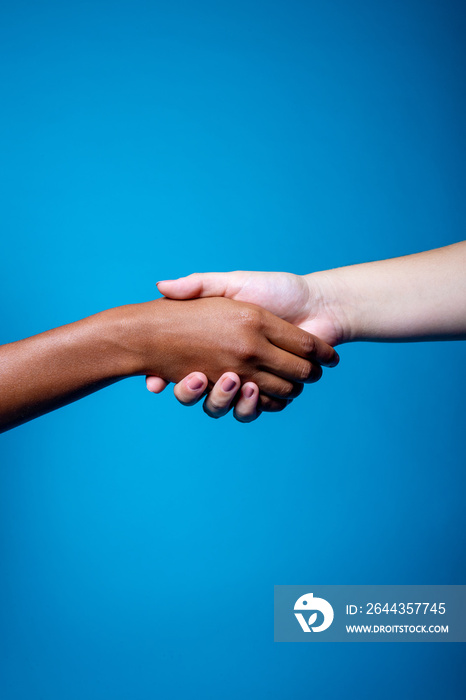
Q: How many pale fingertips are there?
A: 5